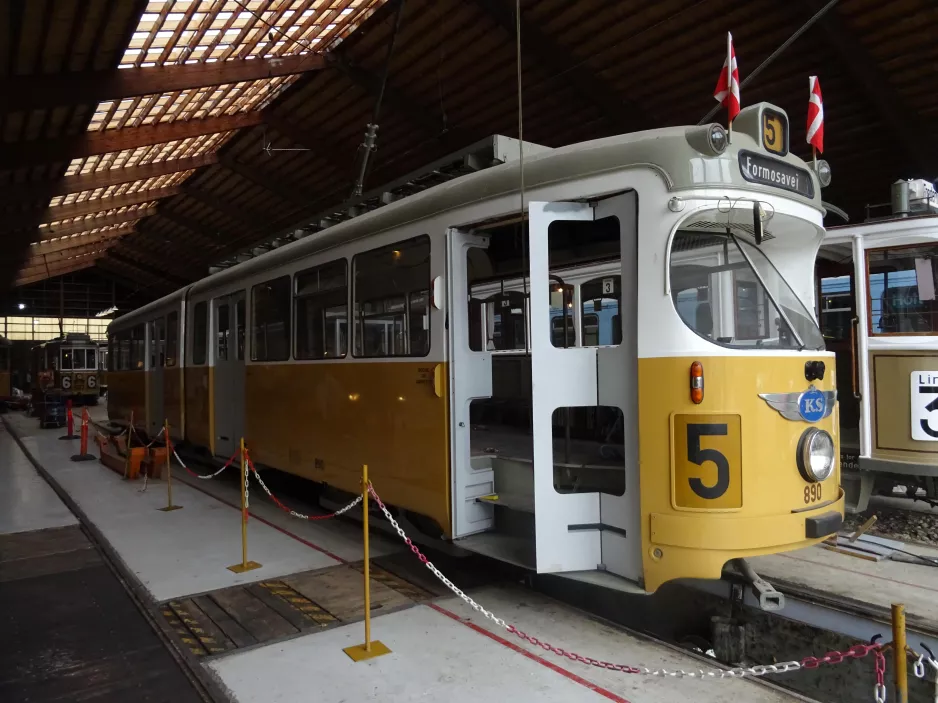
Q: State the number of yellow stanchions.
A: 5